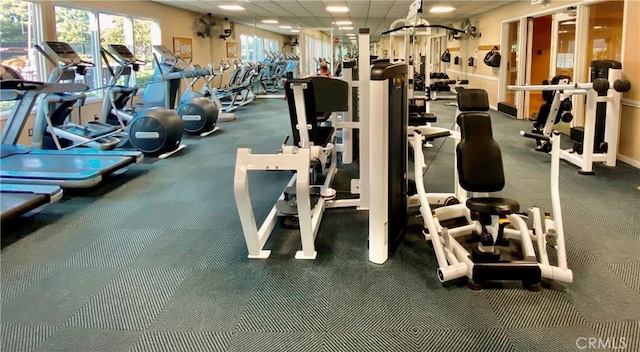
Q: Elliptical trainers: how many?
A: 2